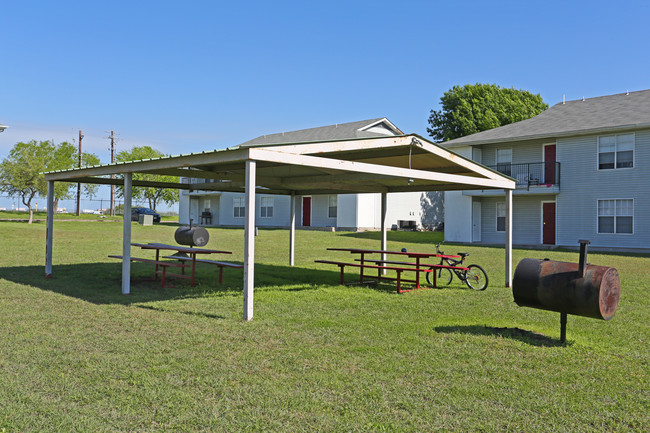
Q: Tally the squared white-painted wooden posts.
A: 6